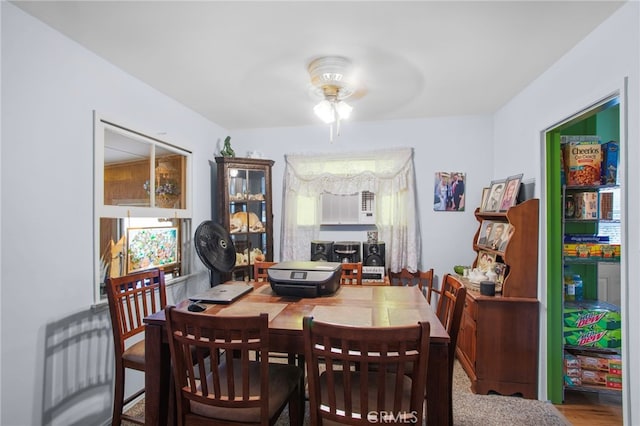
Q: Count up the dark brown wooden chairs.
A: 7